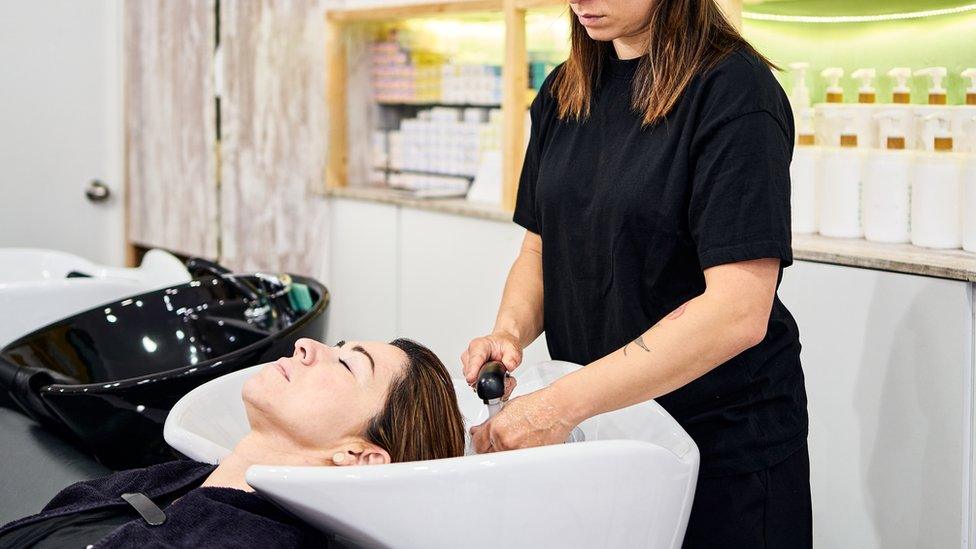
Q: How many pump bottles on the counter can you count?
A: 11